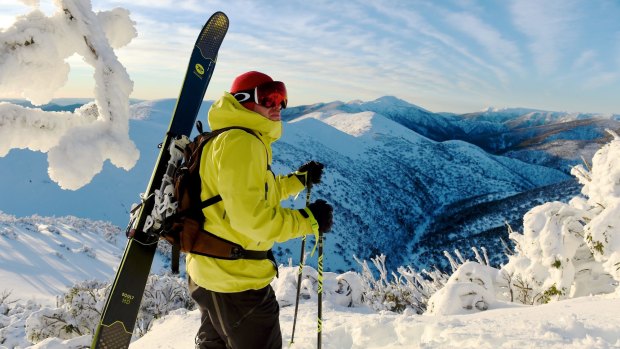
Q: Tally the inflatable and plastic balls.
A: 0